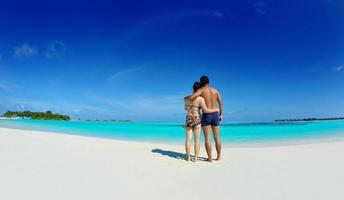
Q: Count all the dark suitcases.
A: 0